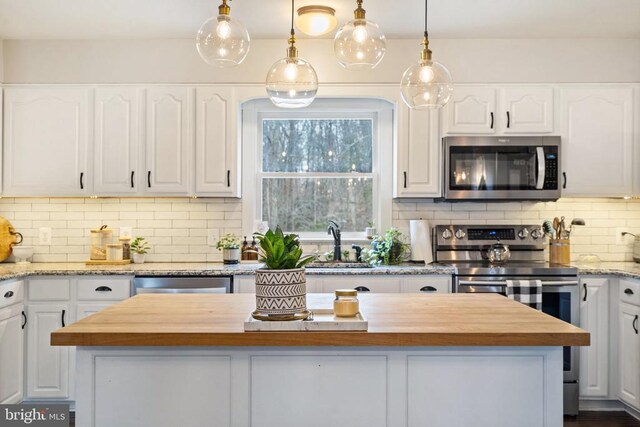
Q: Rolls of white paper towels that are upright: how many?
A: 1